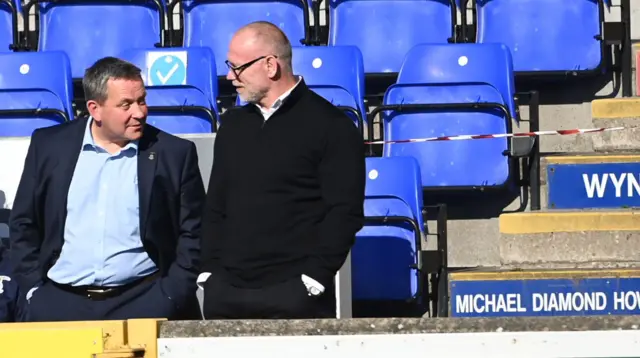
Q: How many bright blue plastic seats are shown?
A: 10